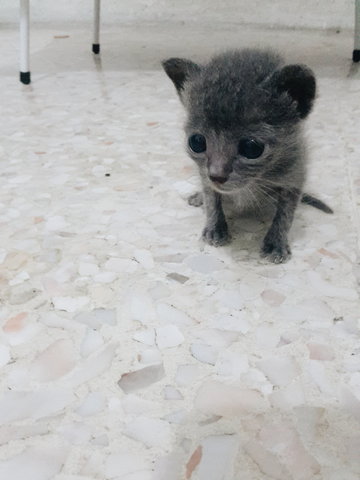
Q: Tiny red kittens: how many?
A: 0